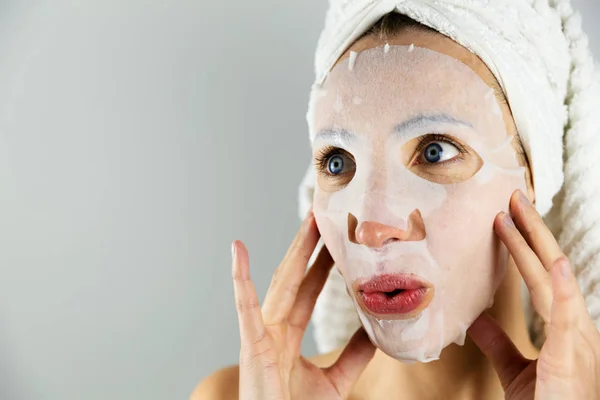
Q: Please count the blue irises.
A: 2